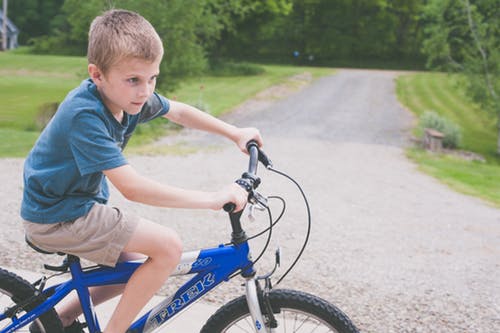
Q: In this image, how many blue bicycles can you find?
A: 1